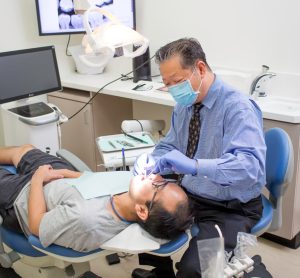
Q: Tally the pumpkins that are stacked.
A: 0